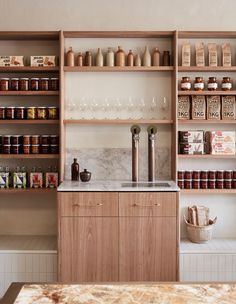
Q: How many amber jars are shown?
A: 4